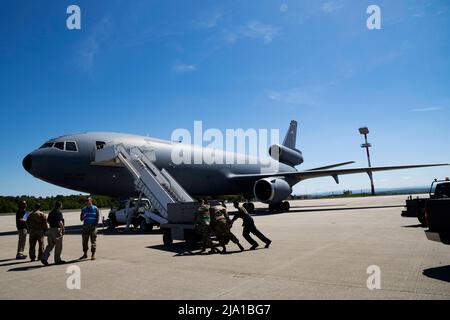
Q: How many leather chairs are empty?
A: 0